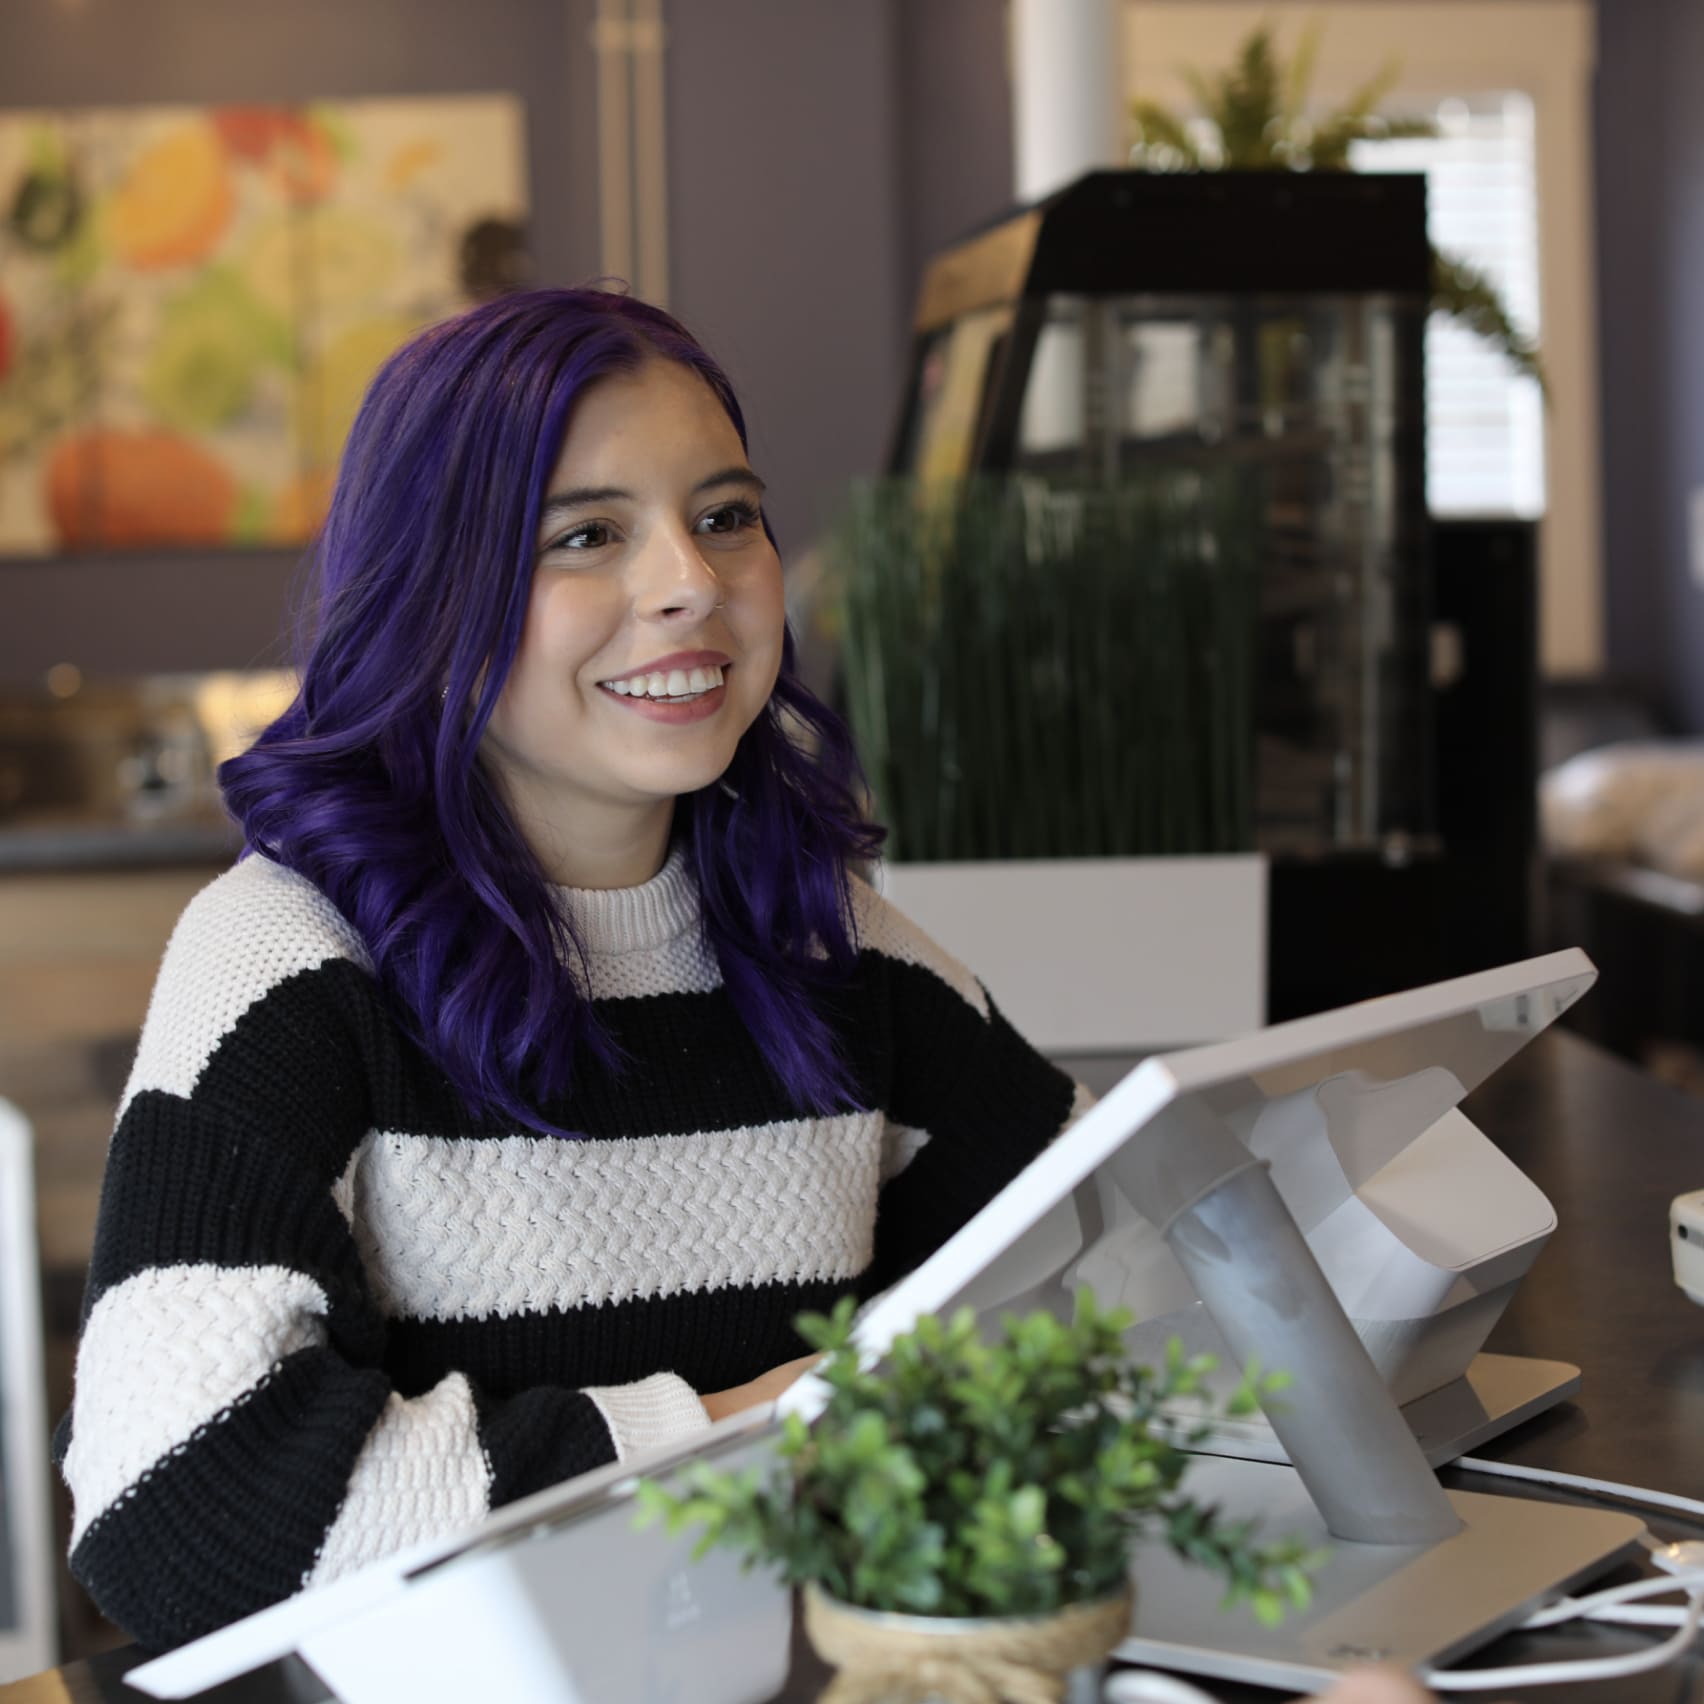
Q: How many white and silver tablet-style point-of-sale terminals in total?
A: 2